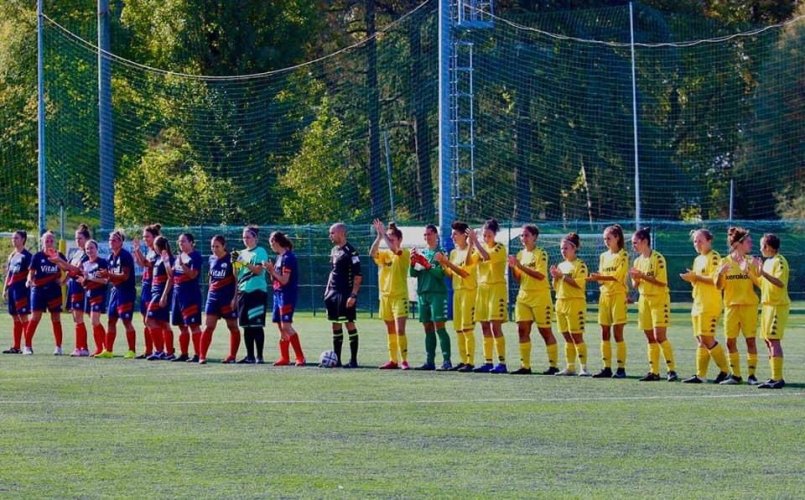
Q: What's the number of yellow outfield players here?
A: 10